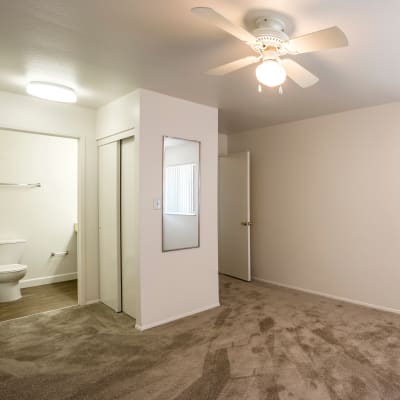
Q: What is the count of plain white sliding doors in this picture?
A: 2